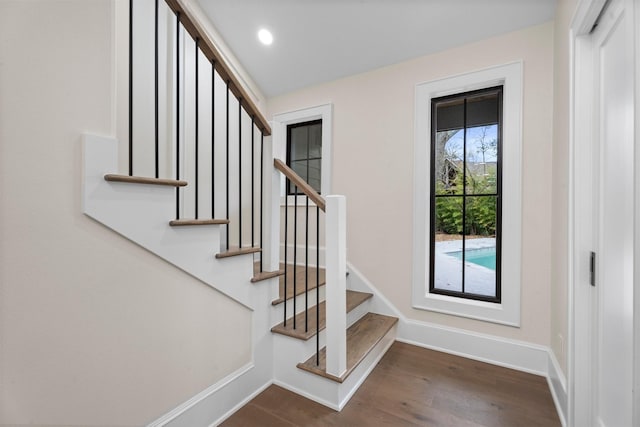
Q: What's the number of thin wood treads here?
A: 7